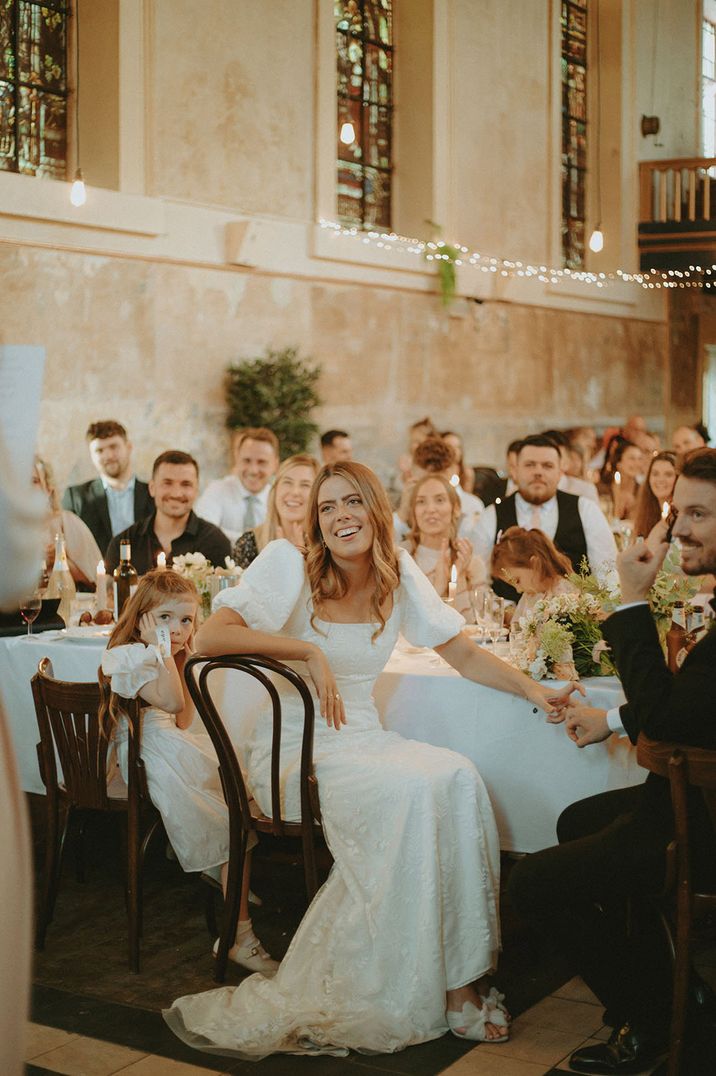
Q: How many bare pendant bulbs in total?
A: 3